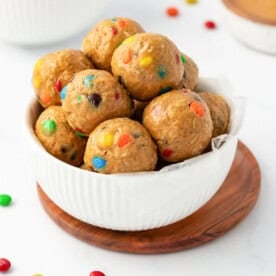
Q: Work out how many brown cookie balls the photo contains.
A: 9